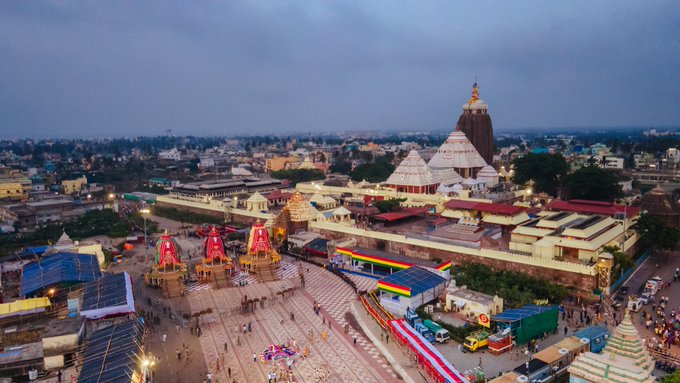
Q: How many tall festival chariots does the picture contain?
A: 3